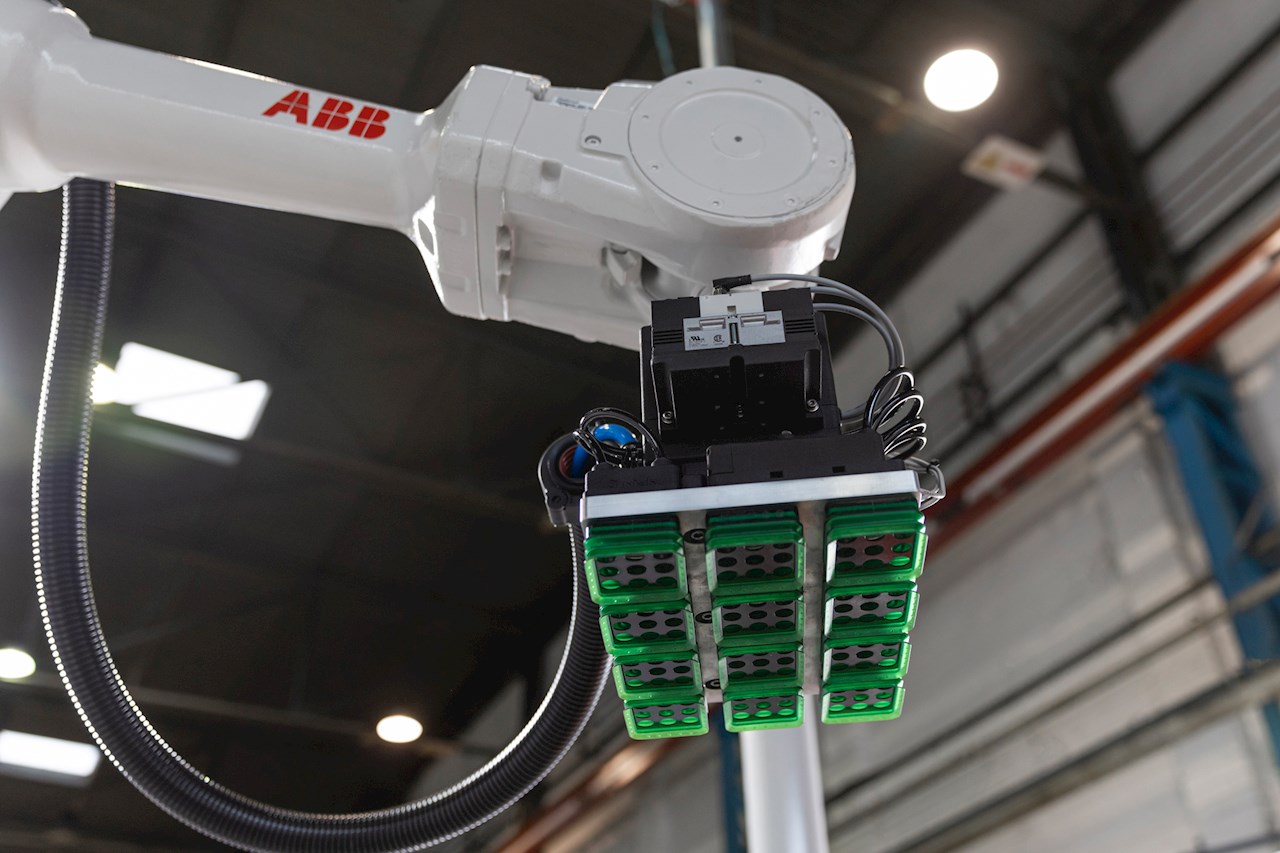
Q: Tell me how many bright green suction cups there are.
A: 12